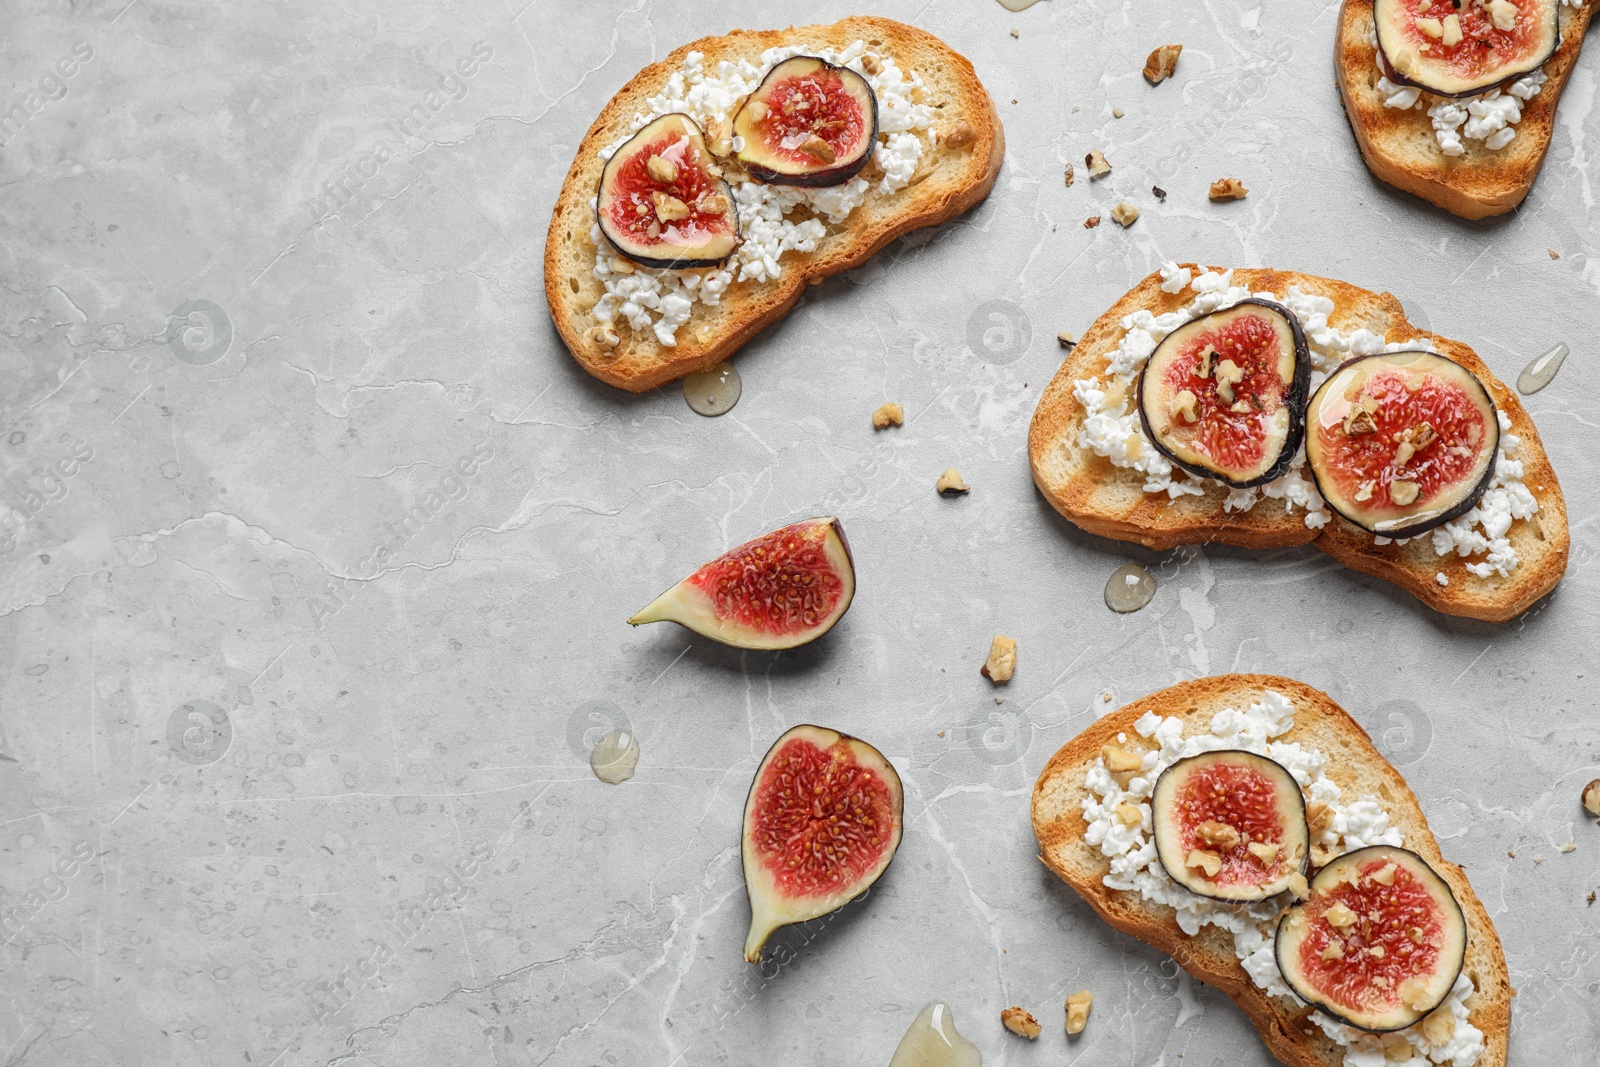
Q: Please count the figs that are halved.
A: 1